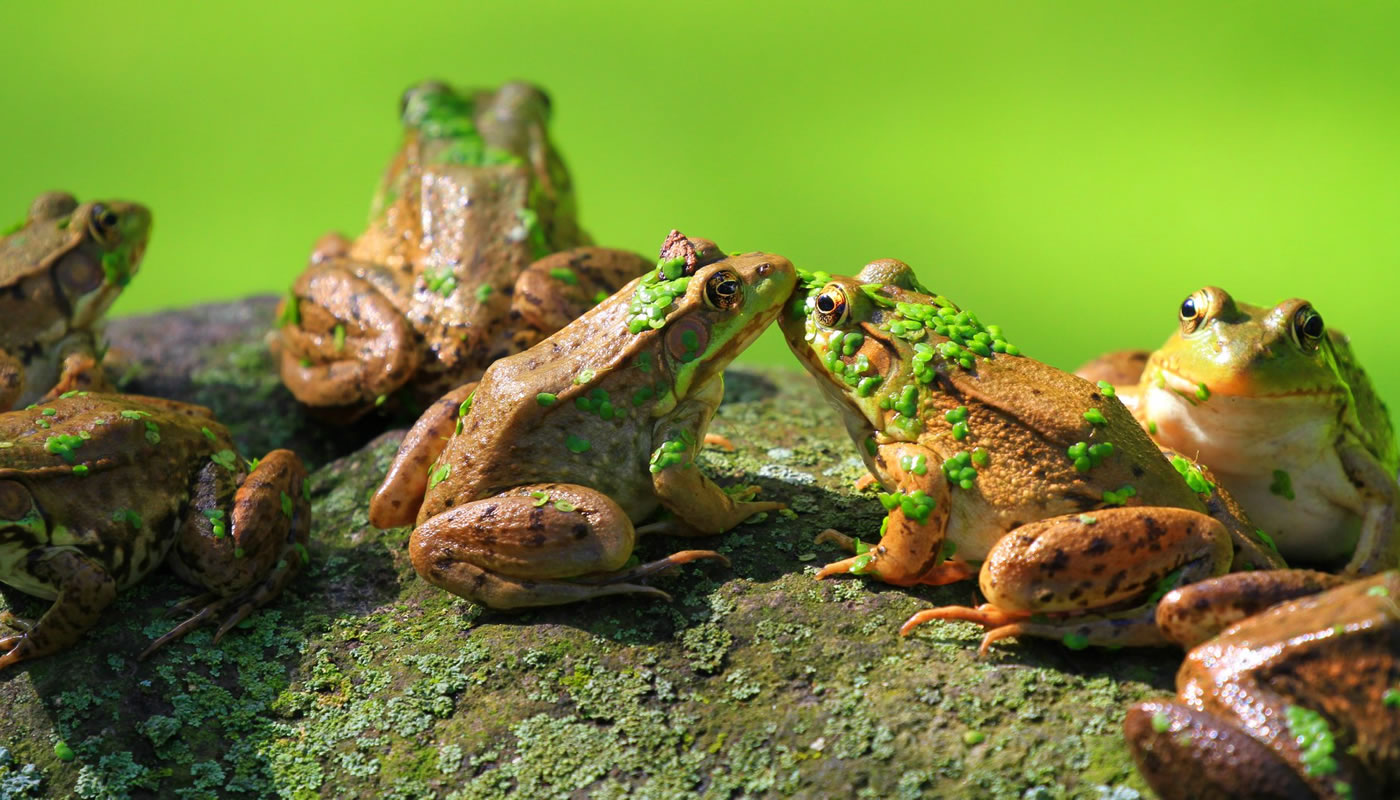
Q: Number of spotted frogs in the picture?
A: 7